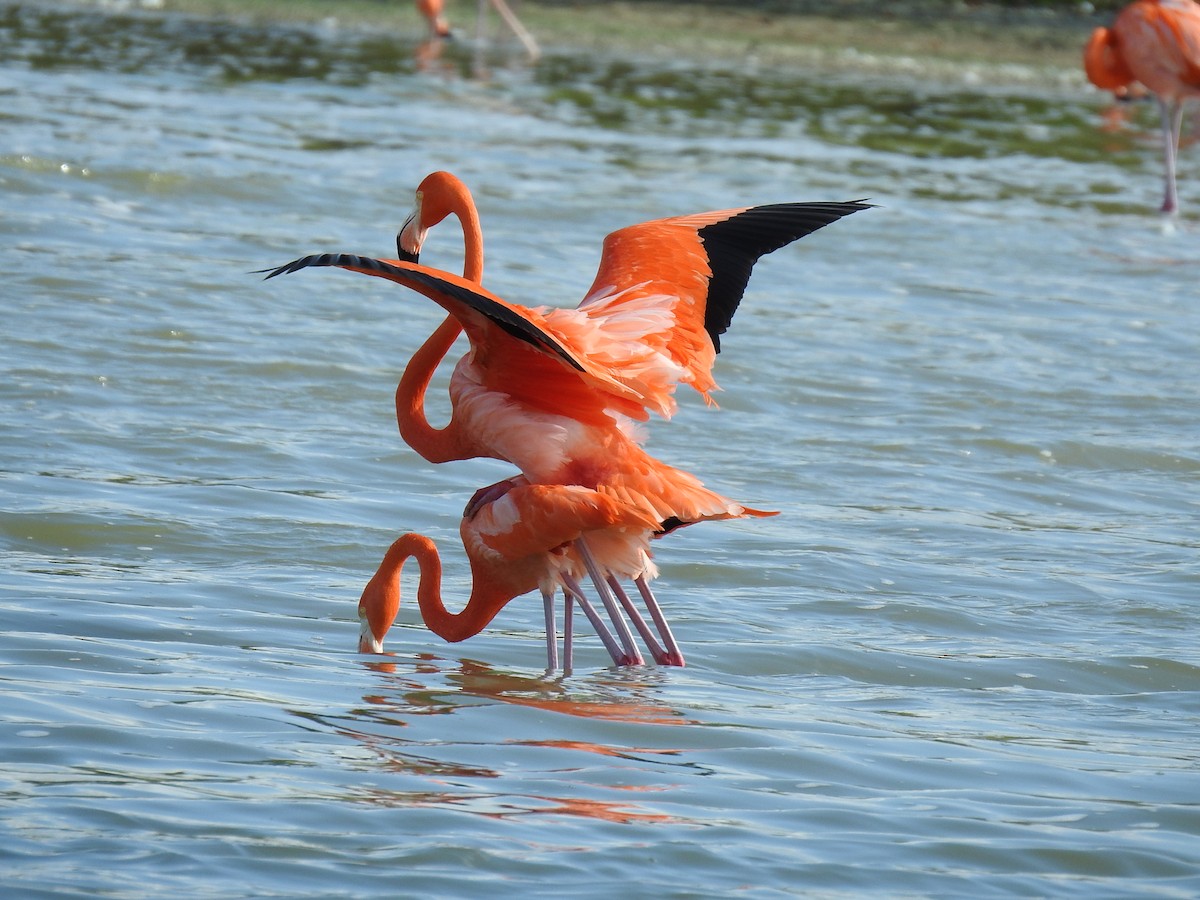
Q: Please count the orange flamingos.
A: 4